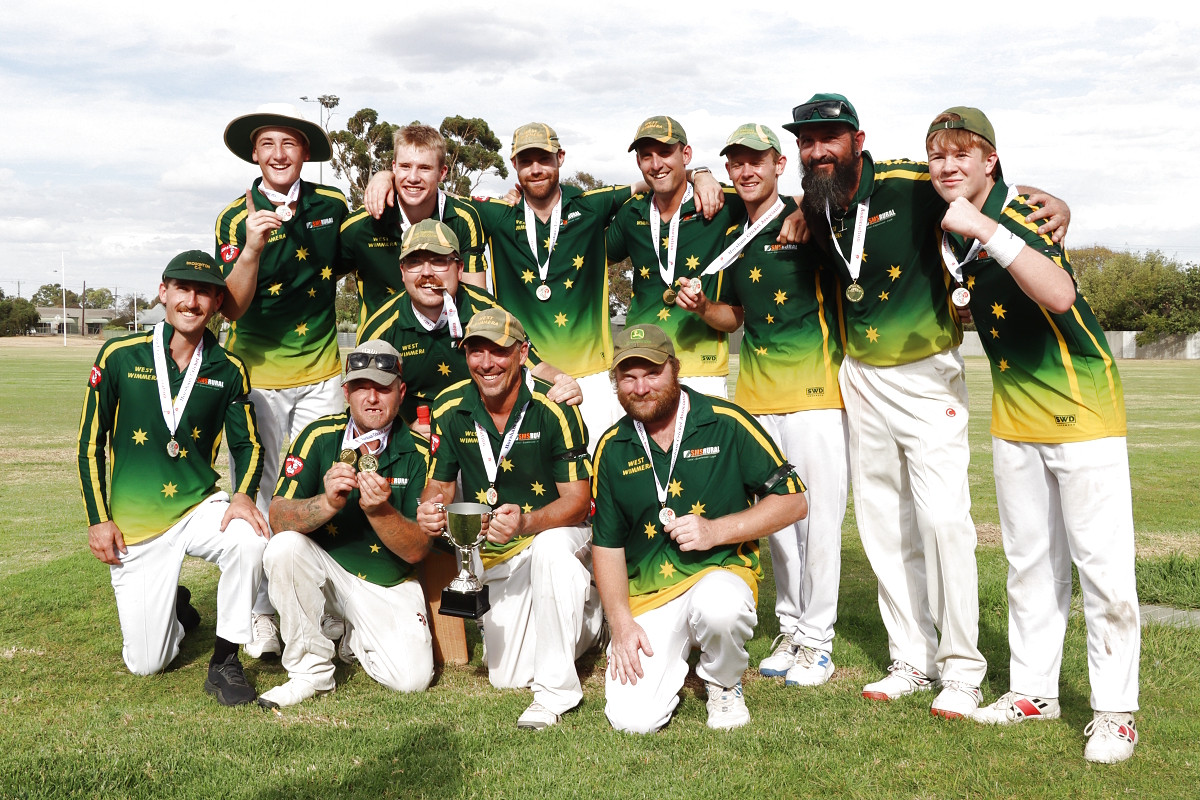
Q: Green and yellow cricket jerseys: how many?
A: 12